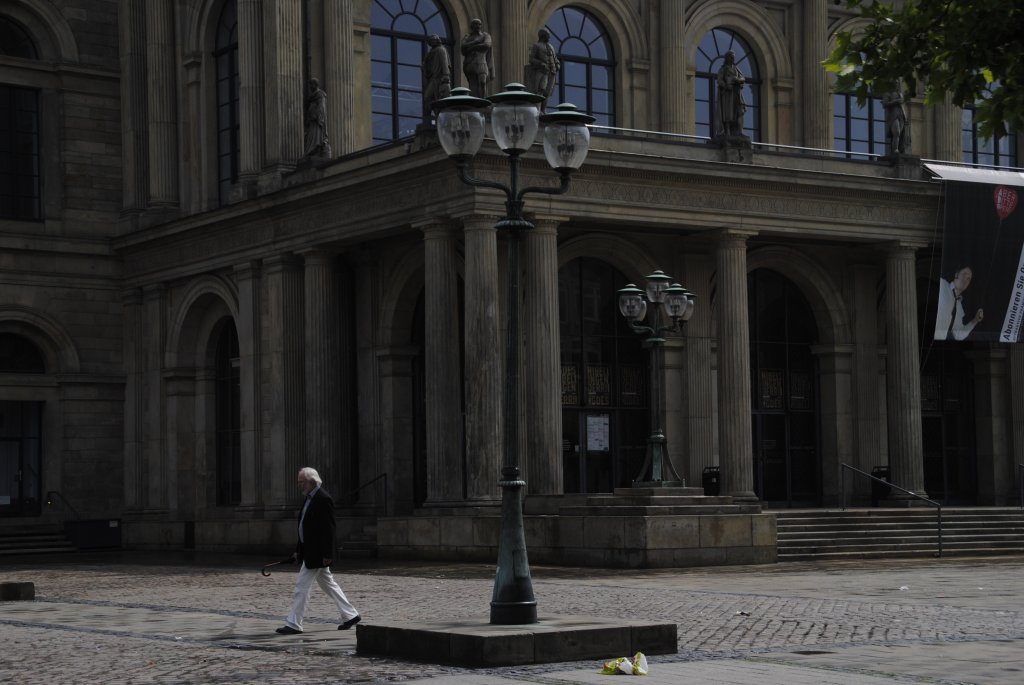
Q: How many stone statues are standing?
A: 6